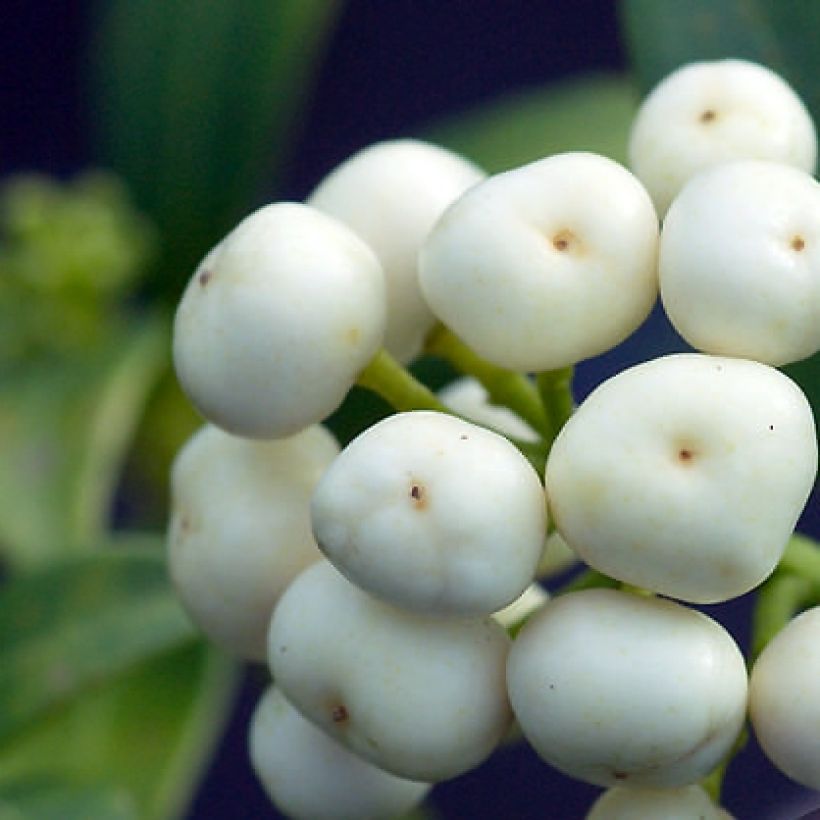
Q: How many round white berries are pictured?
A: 13